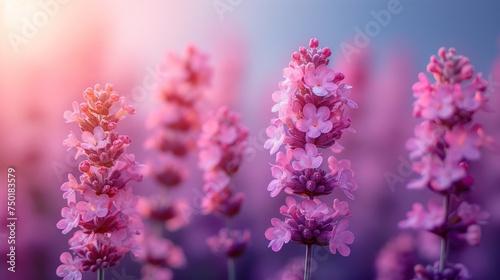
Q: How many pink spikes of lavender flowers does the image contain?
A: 5